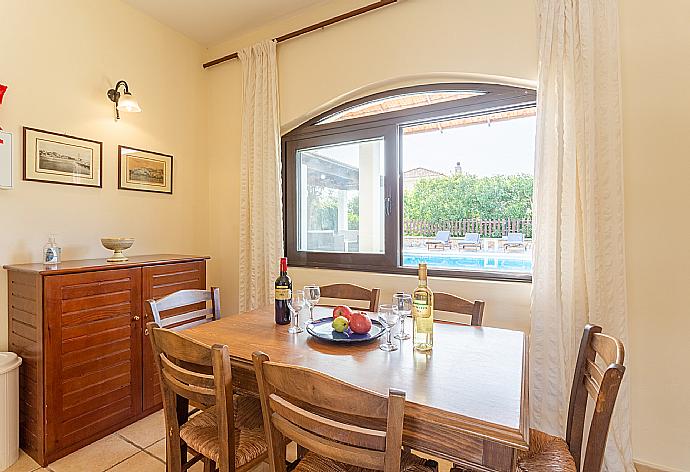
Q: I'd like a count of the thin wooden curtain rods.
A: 1